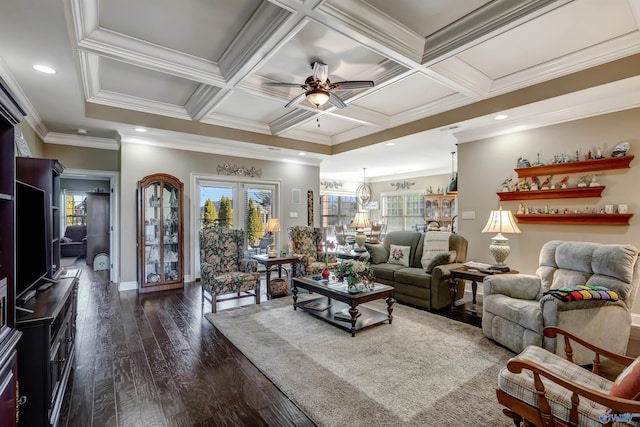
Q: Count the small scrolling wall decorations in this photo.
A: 3